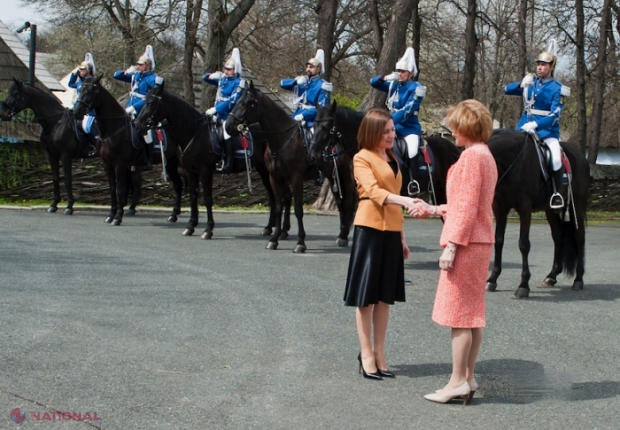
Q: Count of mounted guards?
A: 6